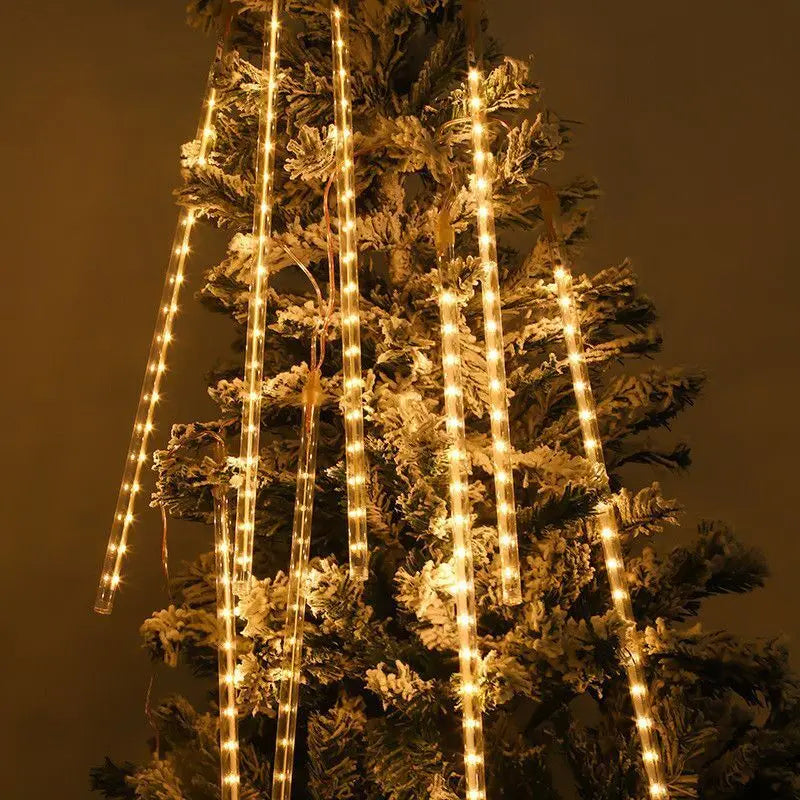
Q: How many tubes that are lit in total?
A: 8